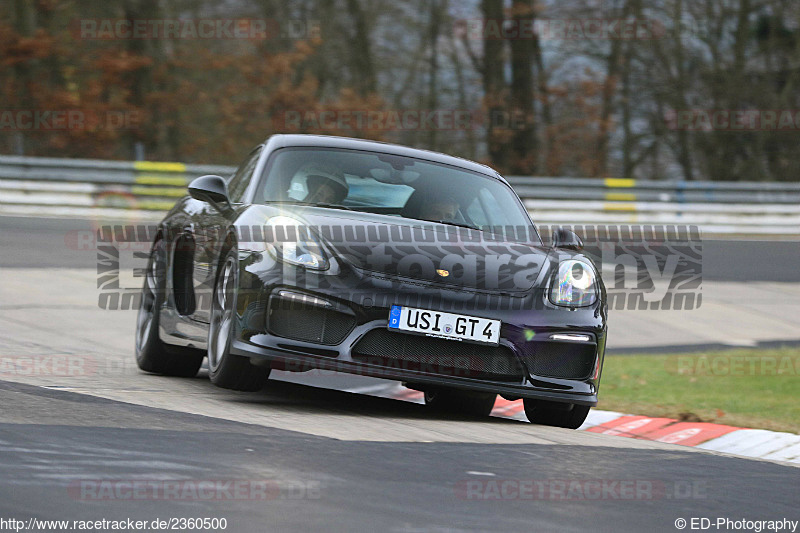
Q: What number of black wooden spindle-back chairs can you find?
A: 0